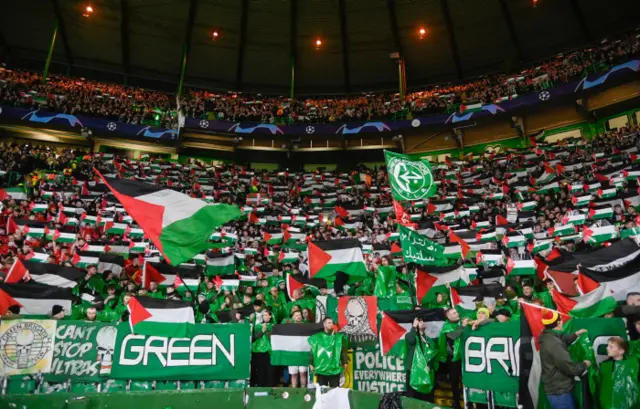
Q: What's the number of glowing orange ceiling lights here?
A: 5